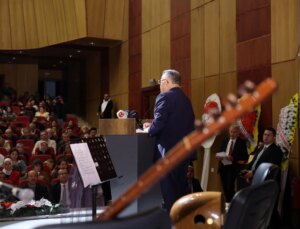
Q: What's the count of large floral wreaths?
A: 3